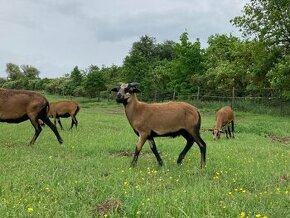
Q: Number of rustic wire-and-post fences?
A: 1